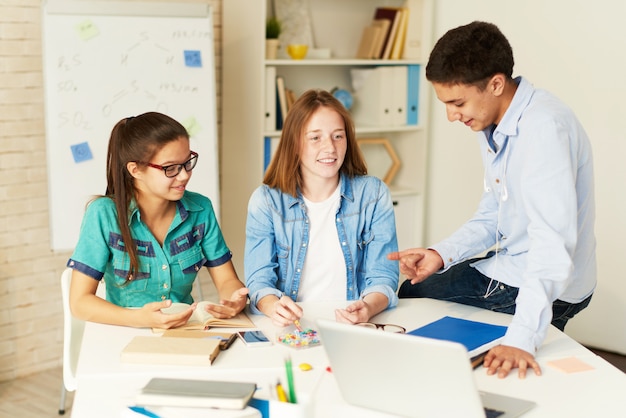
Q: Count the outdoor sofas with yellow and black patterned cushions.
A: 0